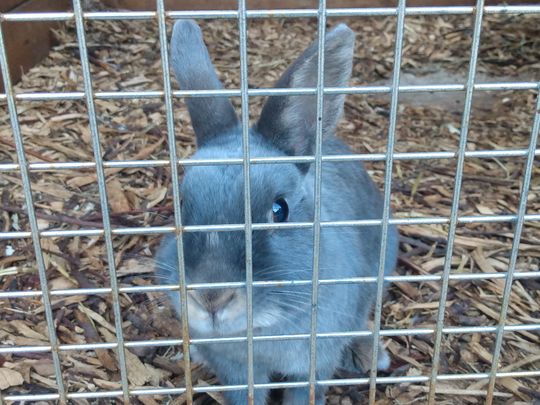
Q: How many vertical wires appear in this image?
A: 8